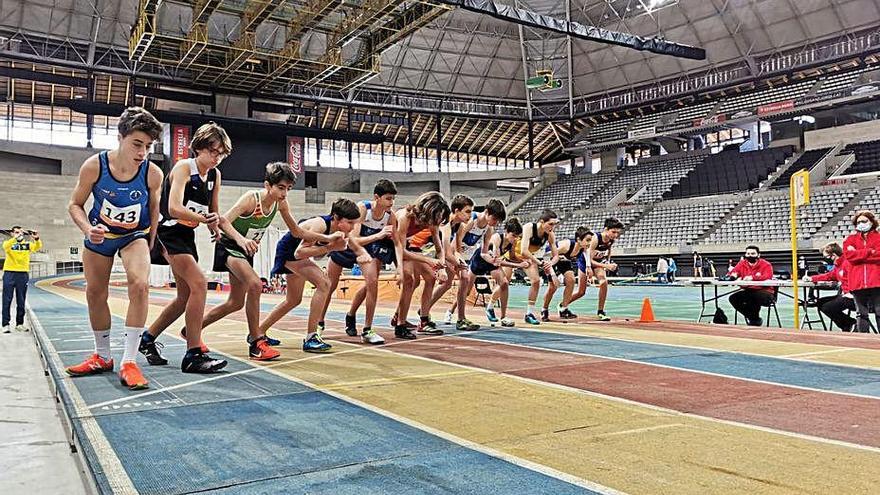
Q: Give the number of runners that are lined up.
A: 12